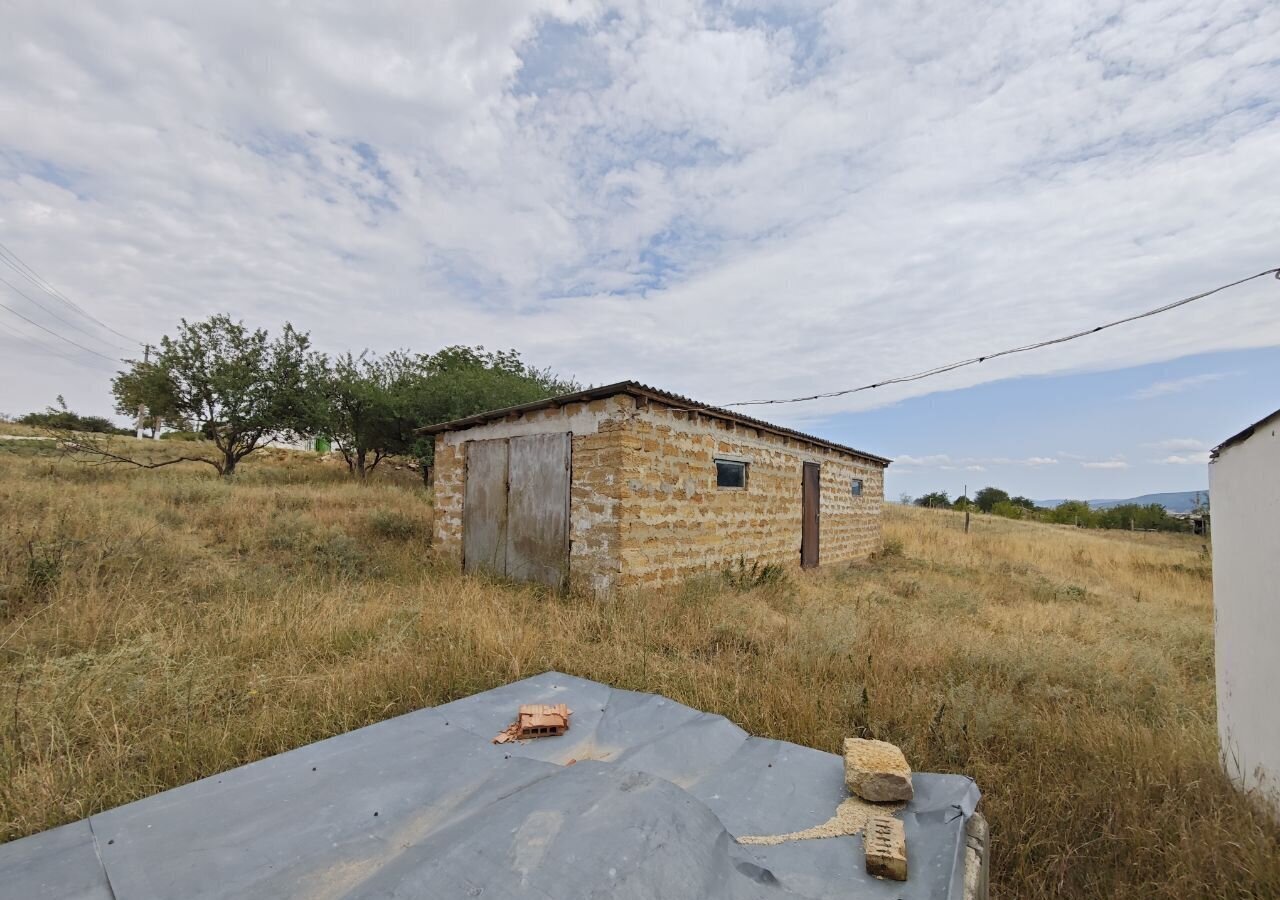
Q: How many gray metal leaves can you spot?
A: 2